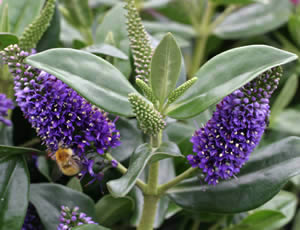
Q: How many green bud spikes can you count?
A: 5